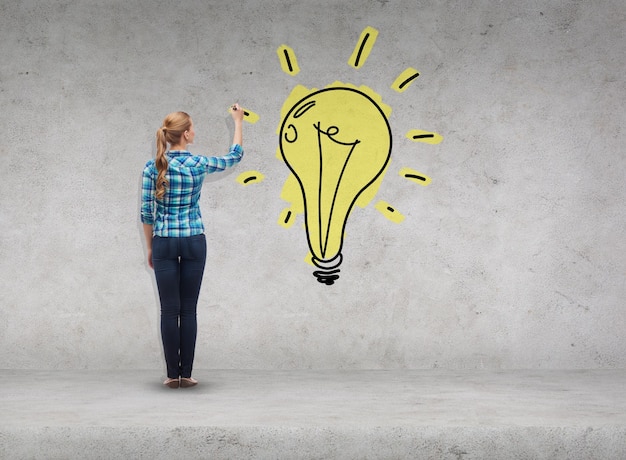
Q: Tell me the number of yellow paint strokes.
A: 9